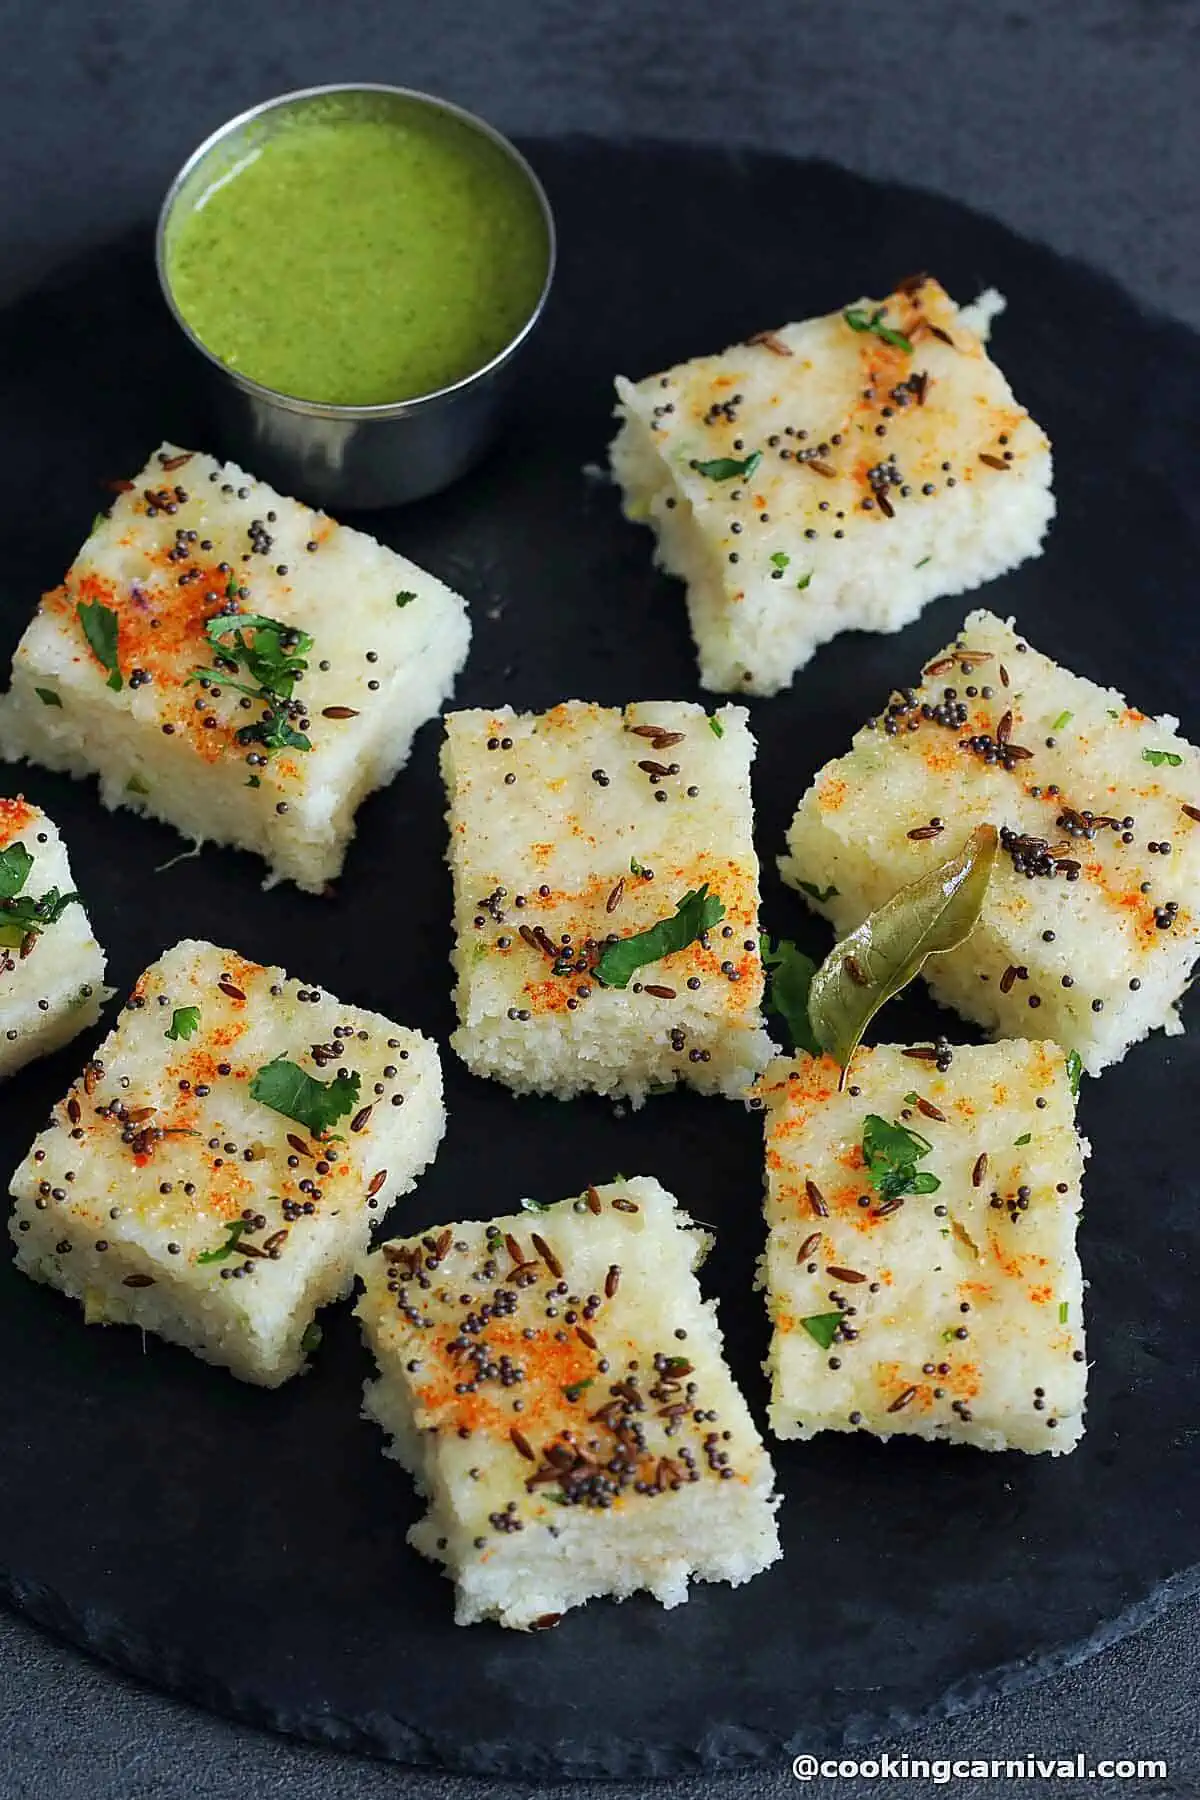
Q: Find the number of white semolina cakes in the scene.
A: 8